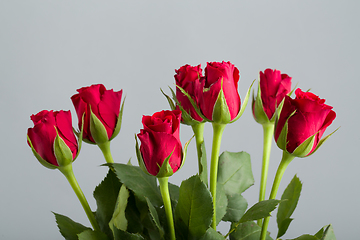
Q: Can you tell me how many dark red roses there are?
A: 7